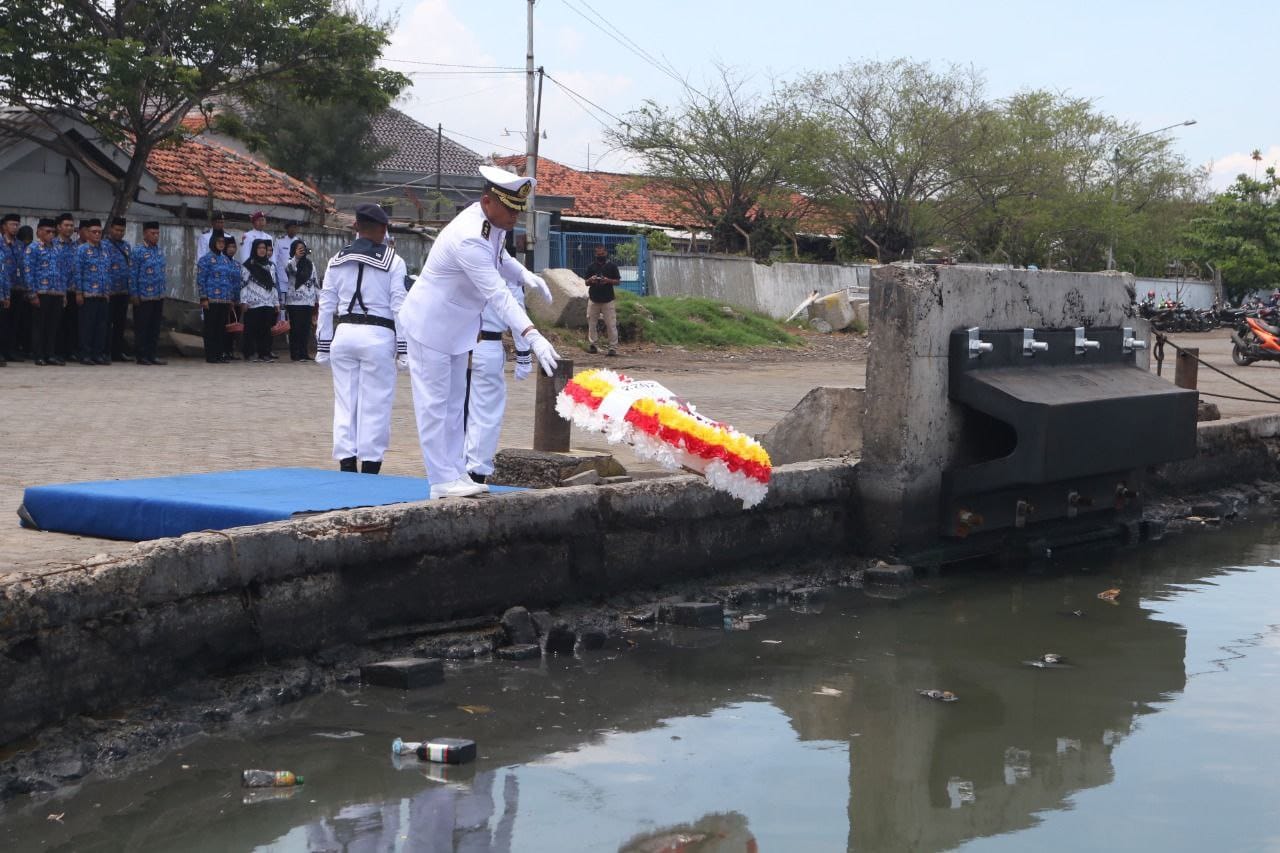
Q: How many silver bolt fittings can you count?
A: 4